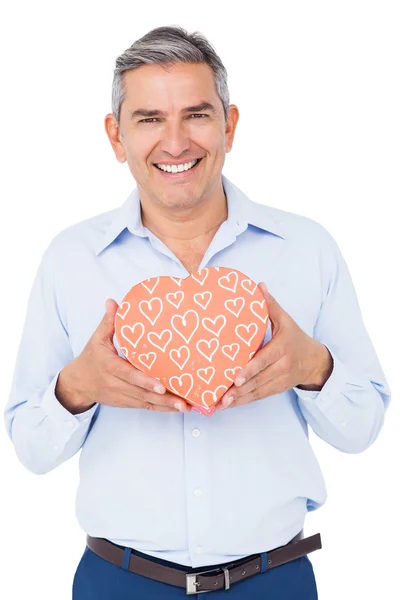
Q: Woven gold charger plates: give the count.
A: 0